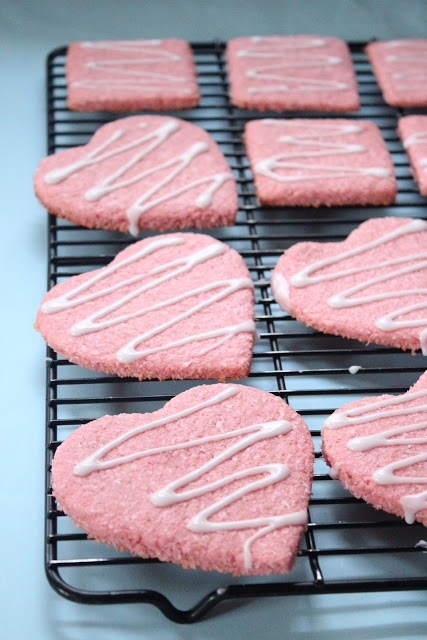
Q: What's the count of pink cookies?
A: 10